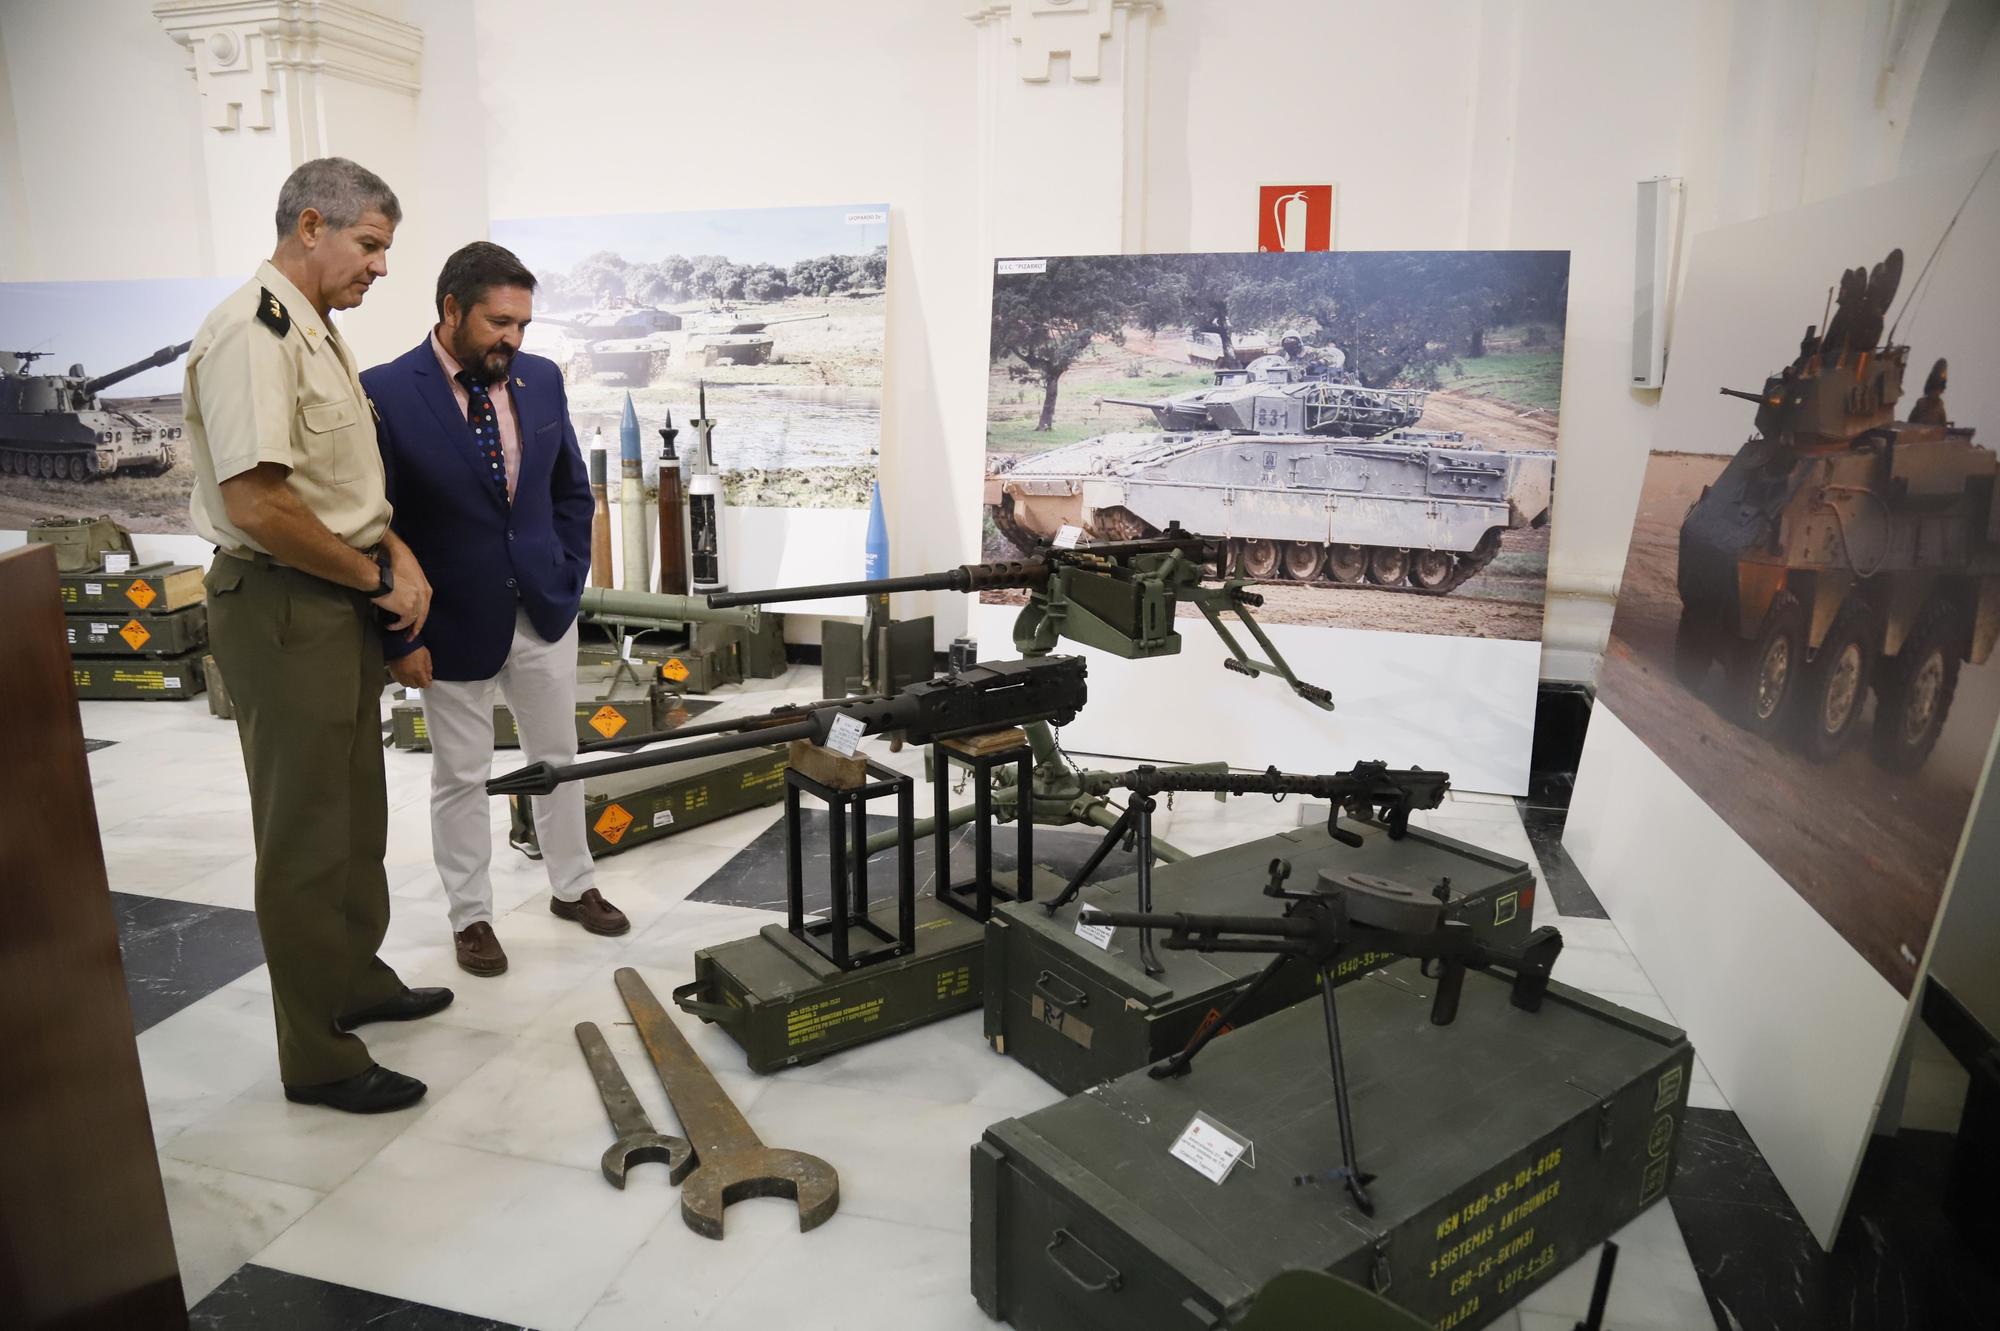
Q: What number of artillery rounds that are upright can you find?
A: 5